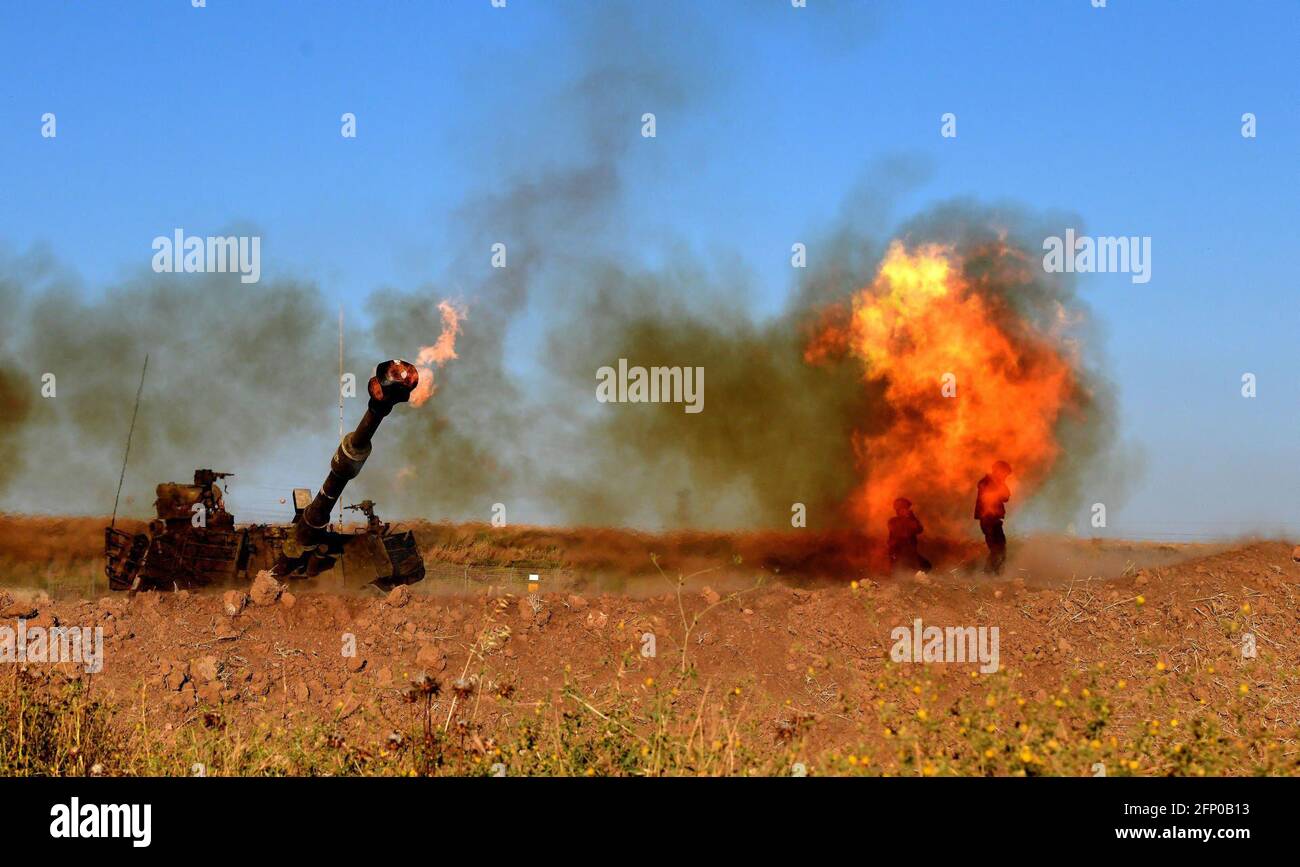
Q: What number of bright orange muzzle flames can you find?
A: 2